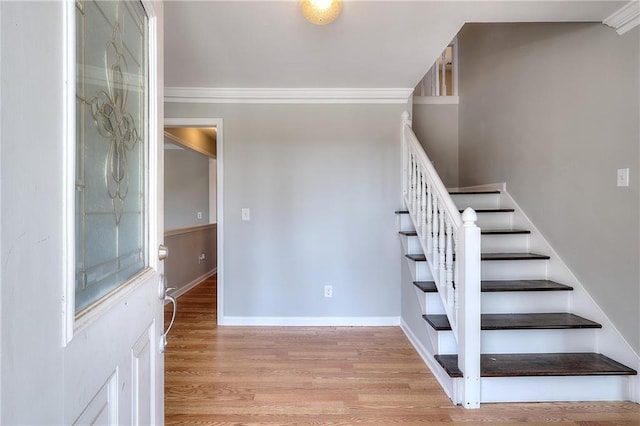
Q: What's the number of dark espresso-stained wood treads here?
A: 7